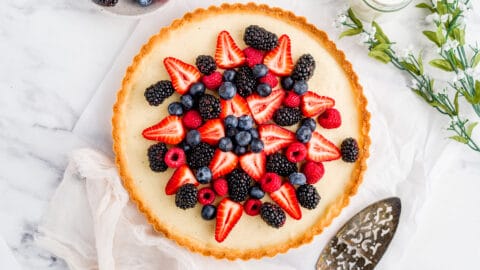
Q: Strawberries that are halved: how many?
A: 15